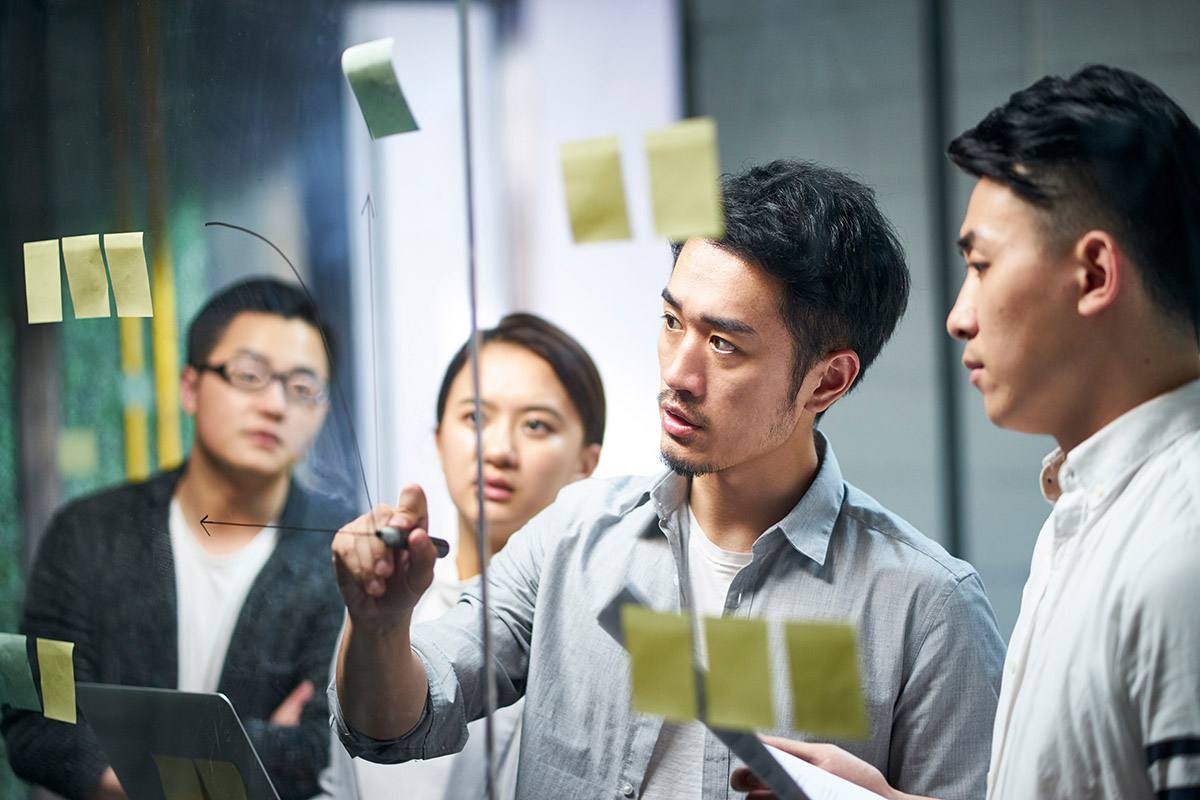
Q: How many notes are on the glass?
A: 11